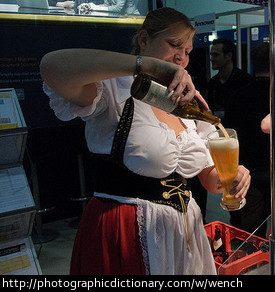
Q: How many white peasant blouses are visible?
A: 1